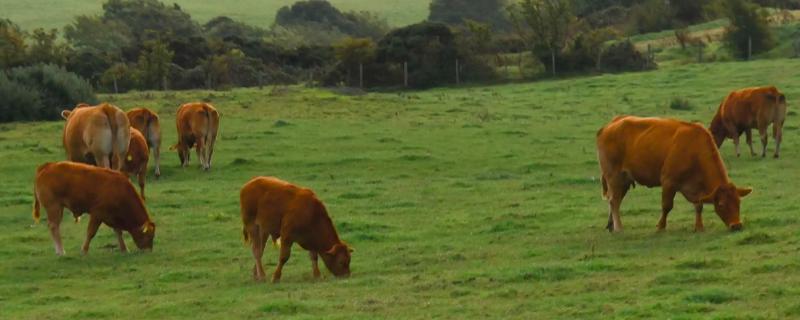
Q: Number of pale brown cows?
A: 1